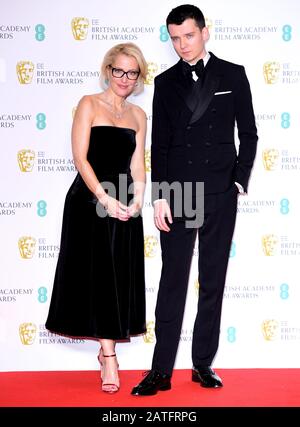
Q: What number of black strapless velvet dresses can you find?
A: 1